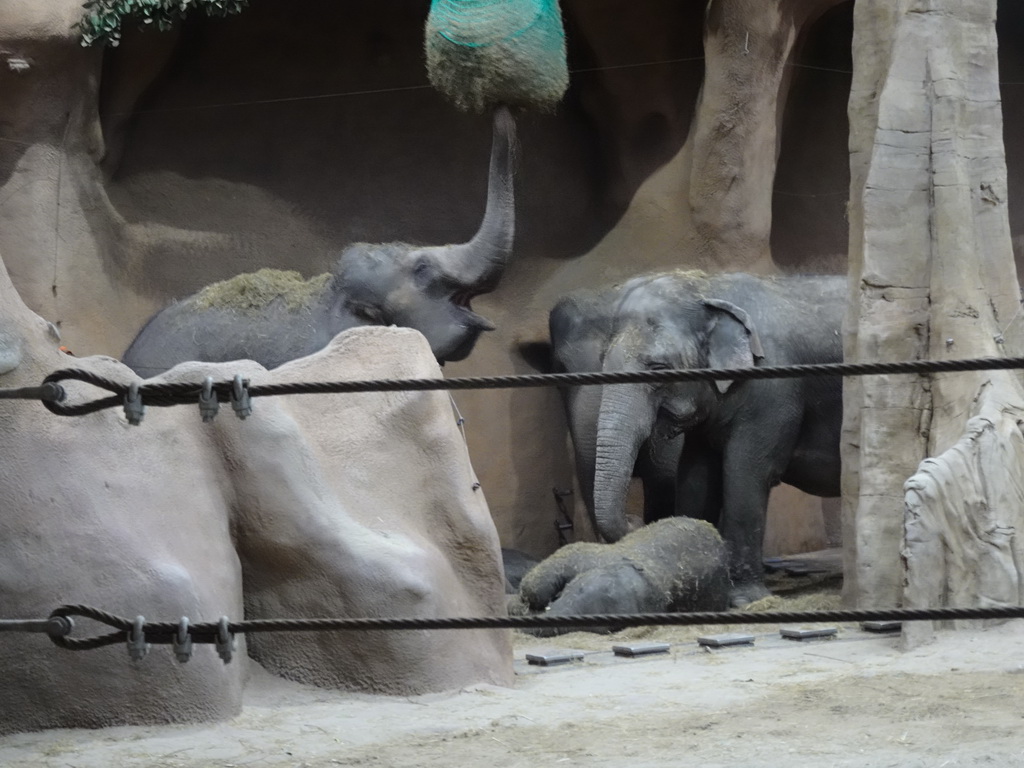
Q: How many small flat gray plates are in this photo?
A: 5